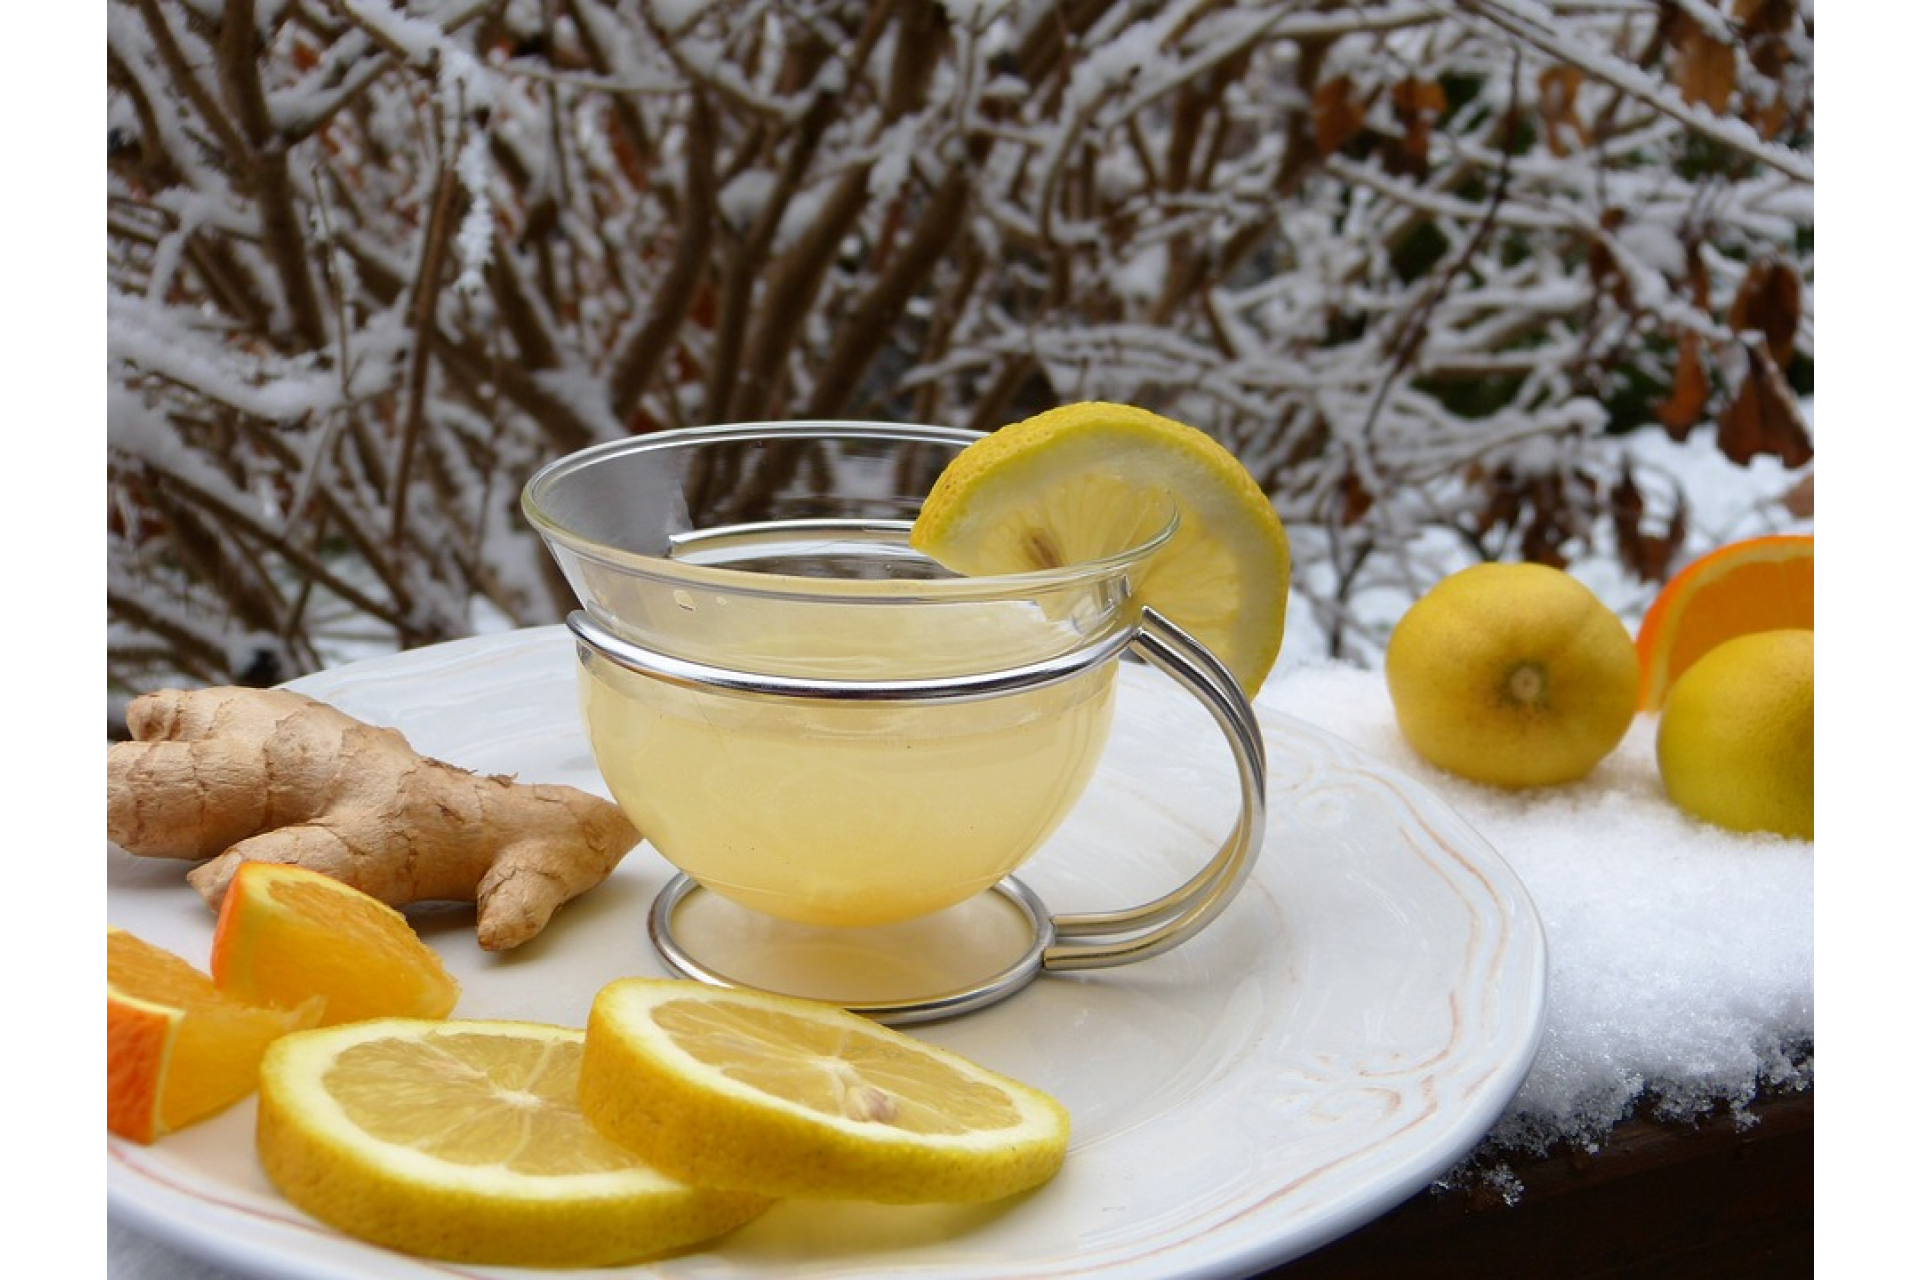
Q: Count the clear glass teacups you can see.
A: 1